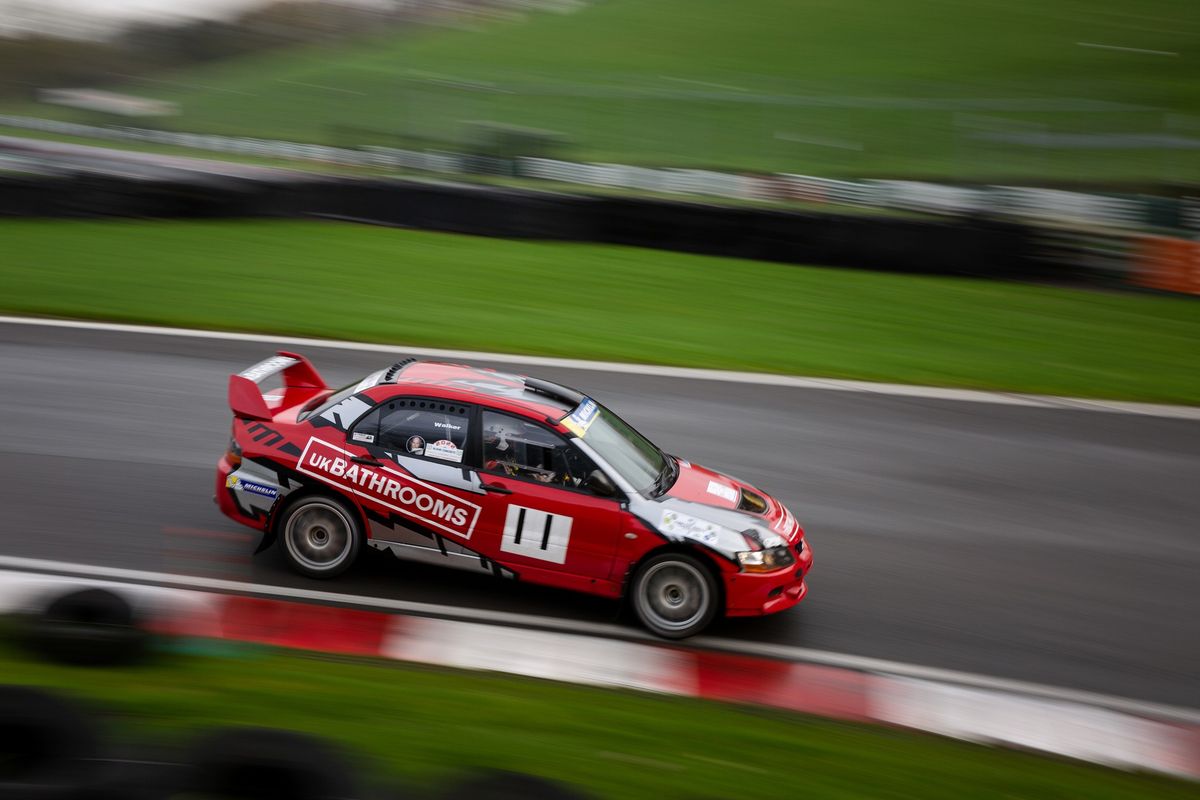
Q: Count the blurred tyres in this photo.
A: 4